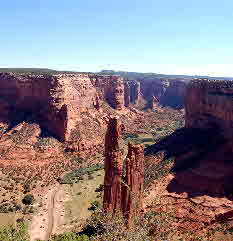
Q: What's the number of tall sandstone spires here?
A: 2